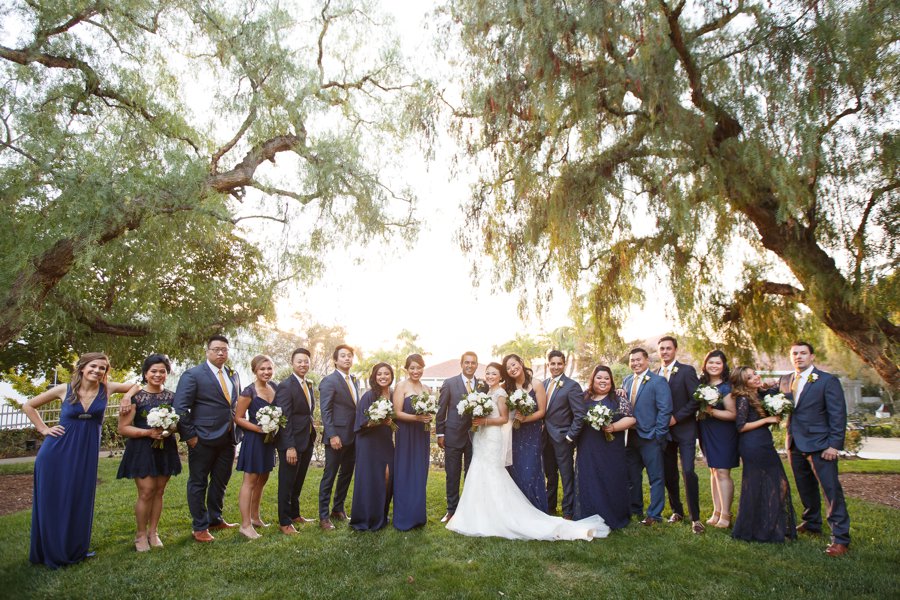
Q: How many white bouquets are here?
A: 9